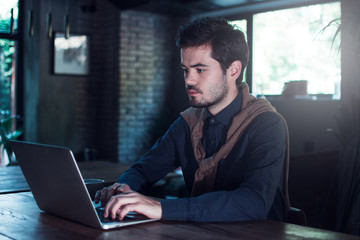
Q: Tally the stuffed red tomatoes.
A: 0